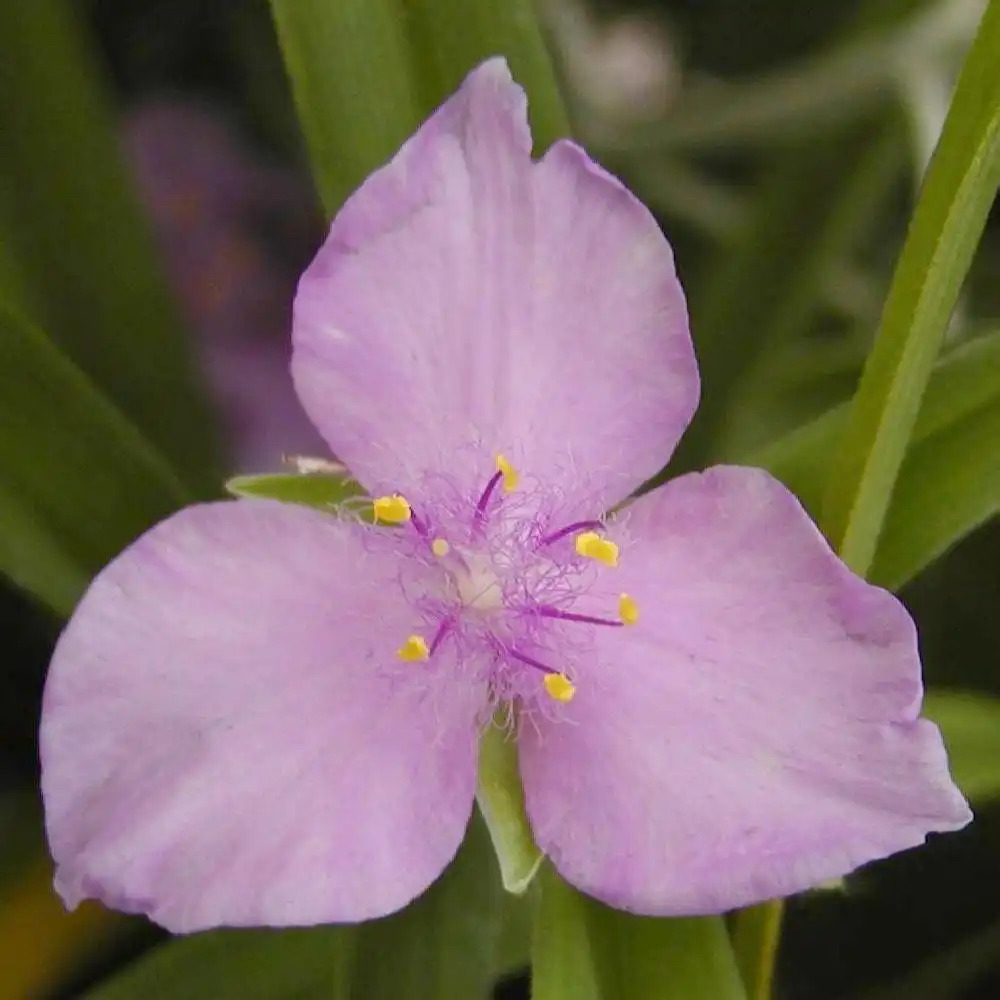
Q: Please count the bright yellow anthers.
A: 6